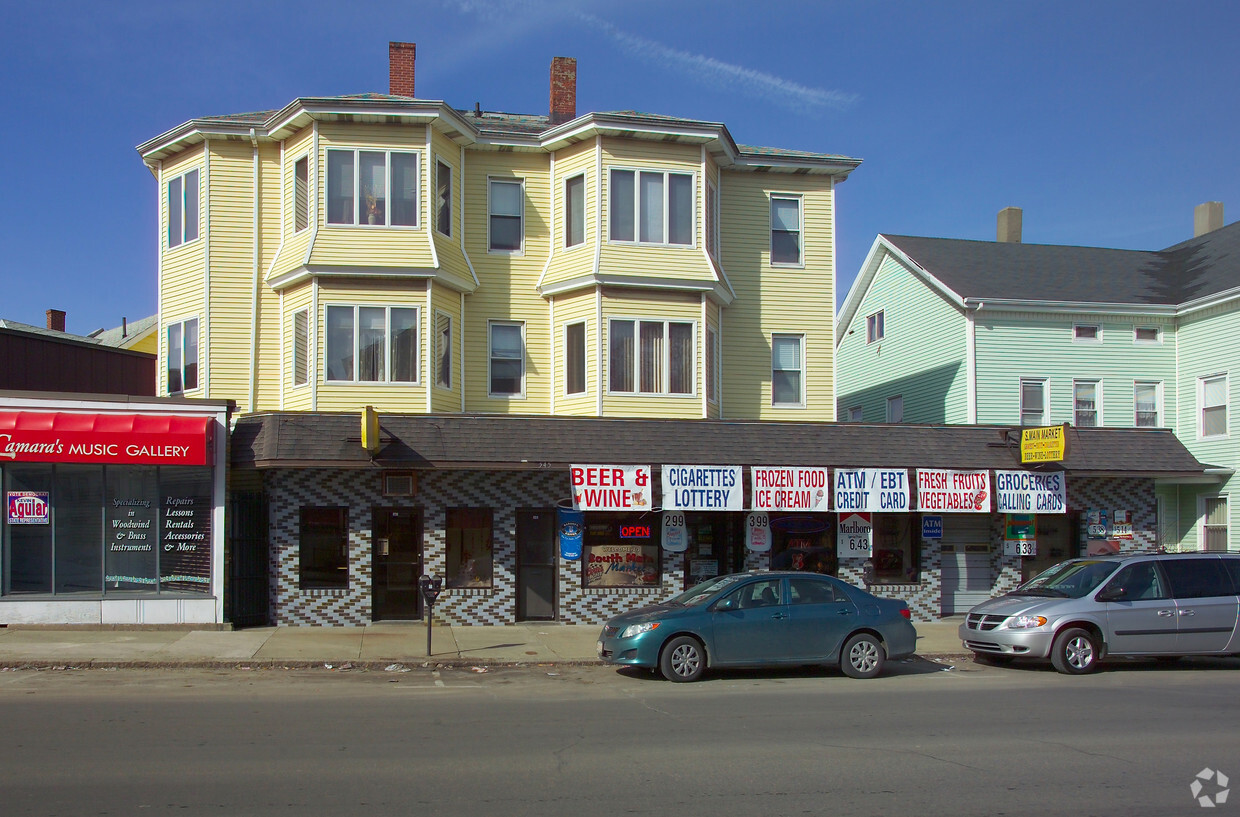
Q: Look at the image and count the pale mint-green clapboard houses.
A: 1